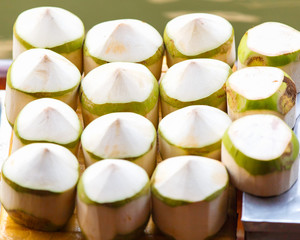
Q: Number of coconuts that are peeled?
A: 15